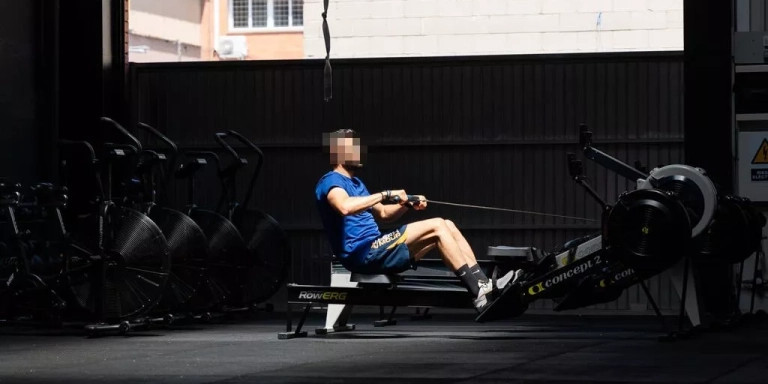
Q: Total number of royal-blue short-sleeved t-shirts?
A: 1